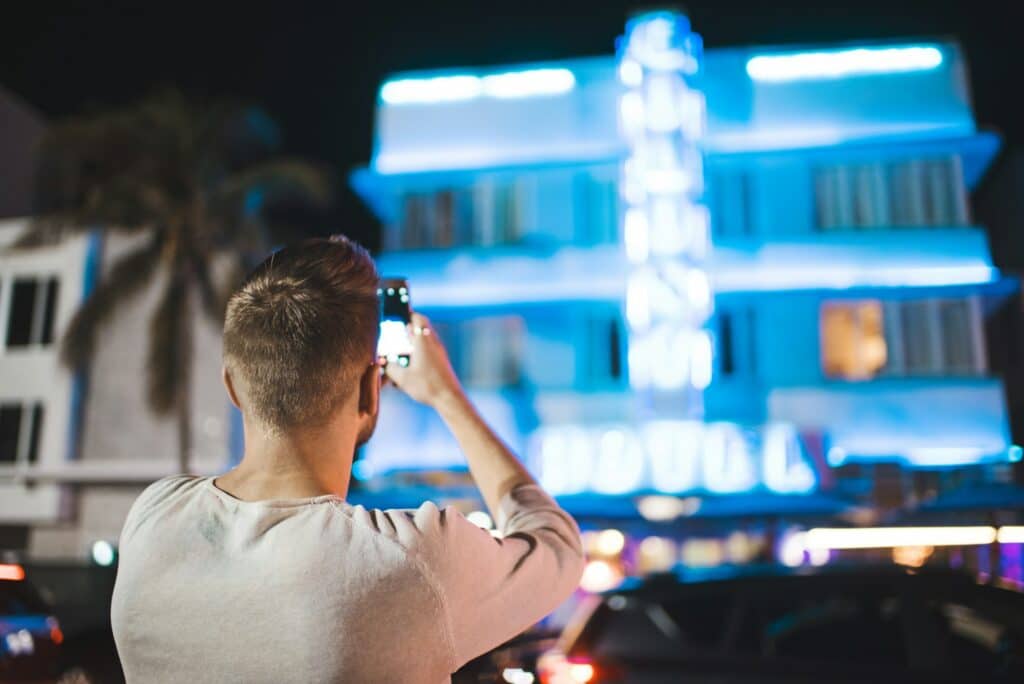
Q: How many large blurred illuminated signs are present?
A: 2